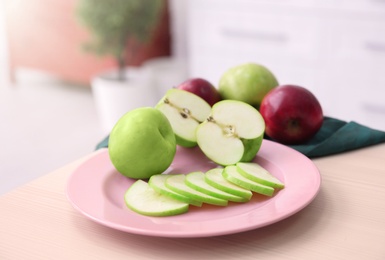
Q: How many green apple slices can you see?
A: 7